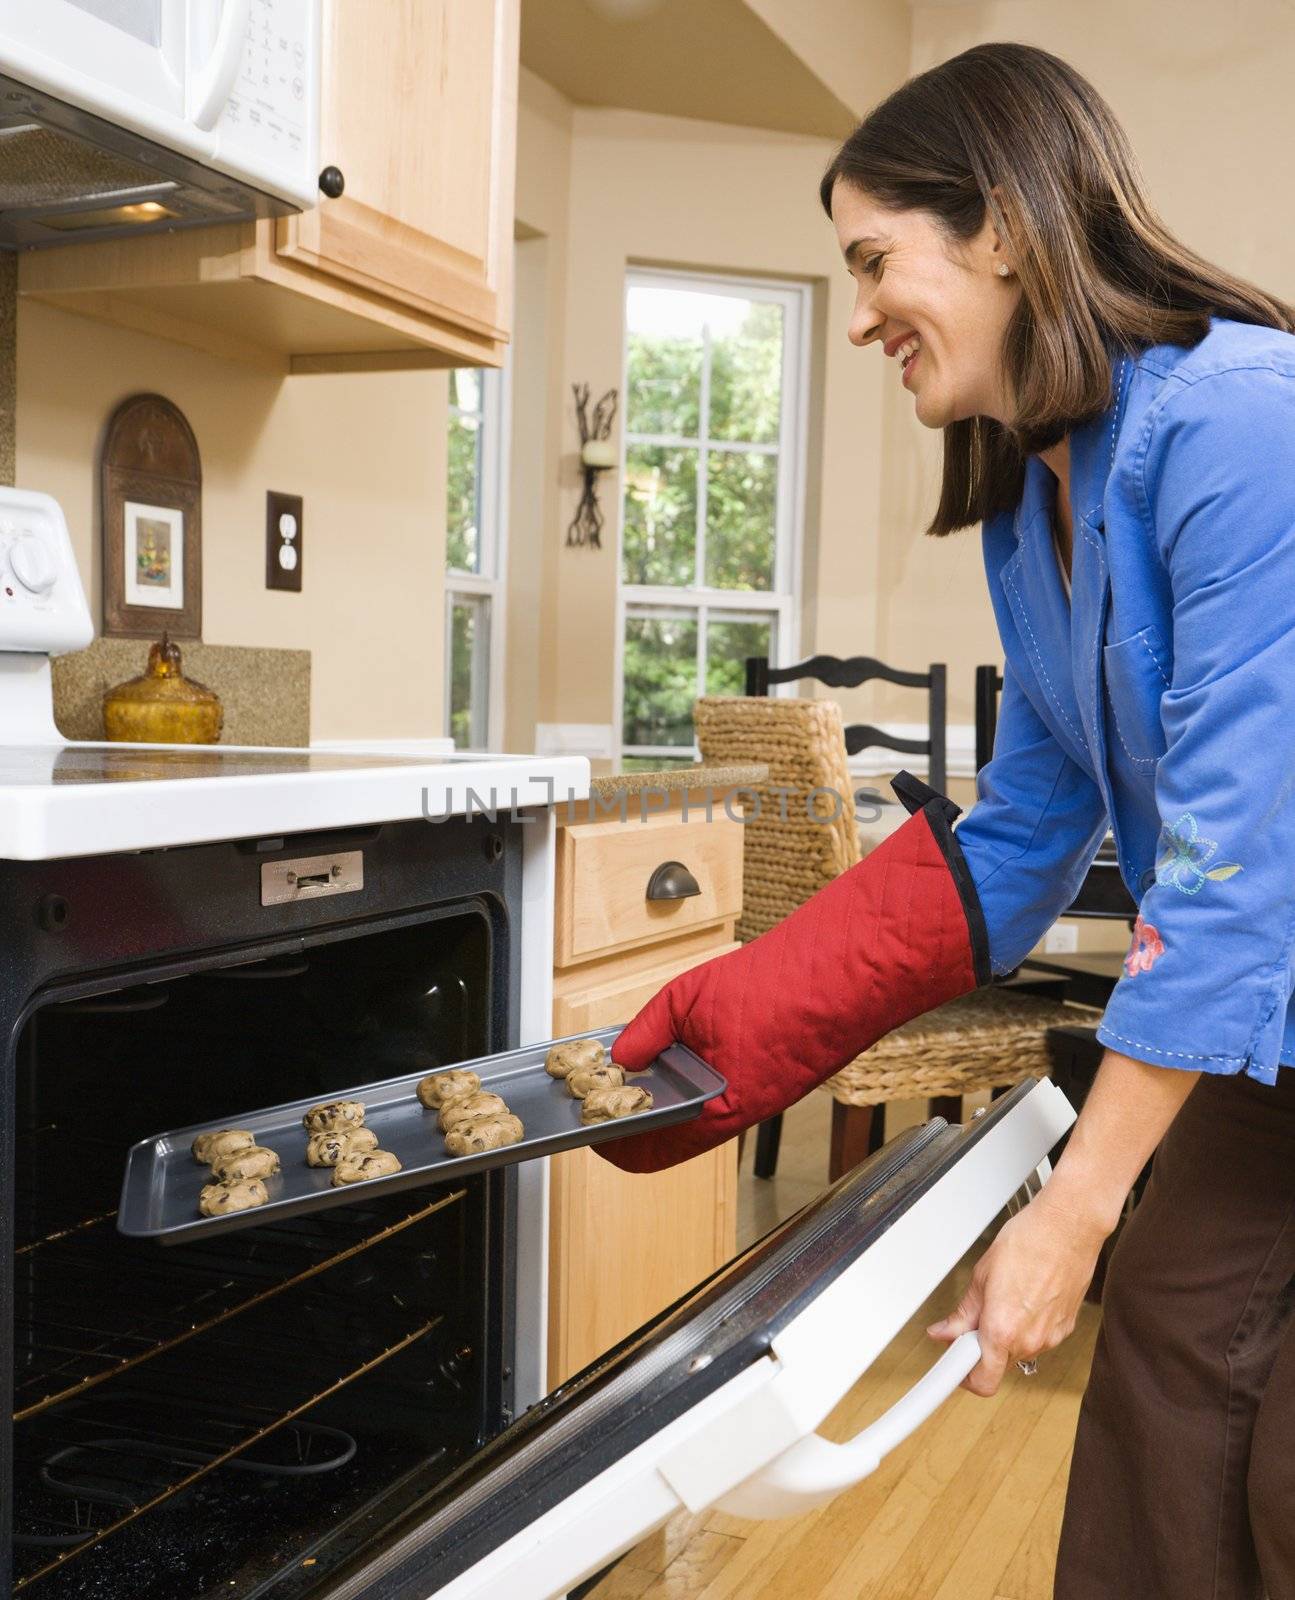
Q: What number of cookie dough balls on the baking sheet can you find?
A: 12